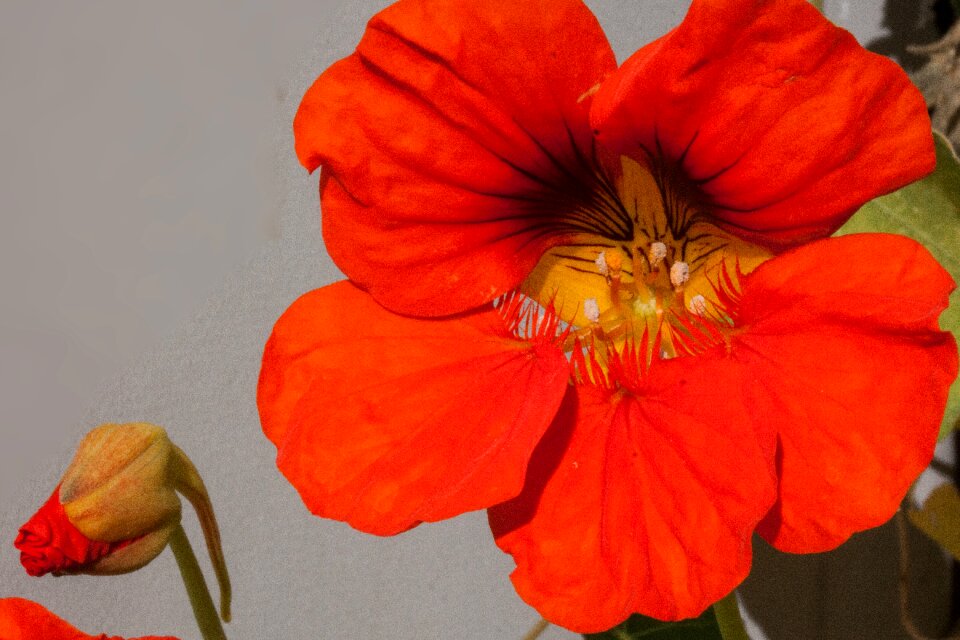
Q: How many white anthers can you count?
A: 5